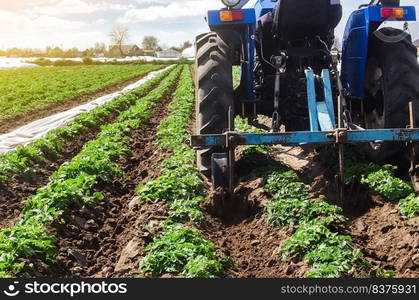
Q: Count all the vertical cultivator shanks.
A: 3